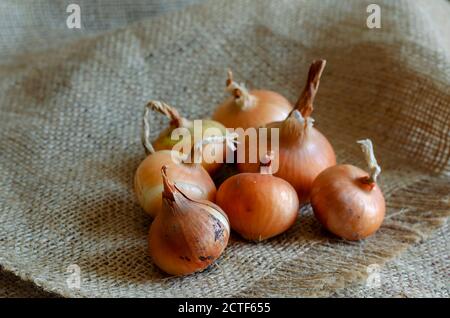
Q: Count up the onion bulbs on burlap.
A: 7